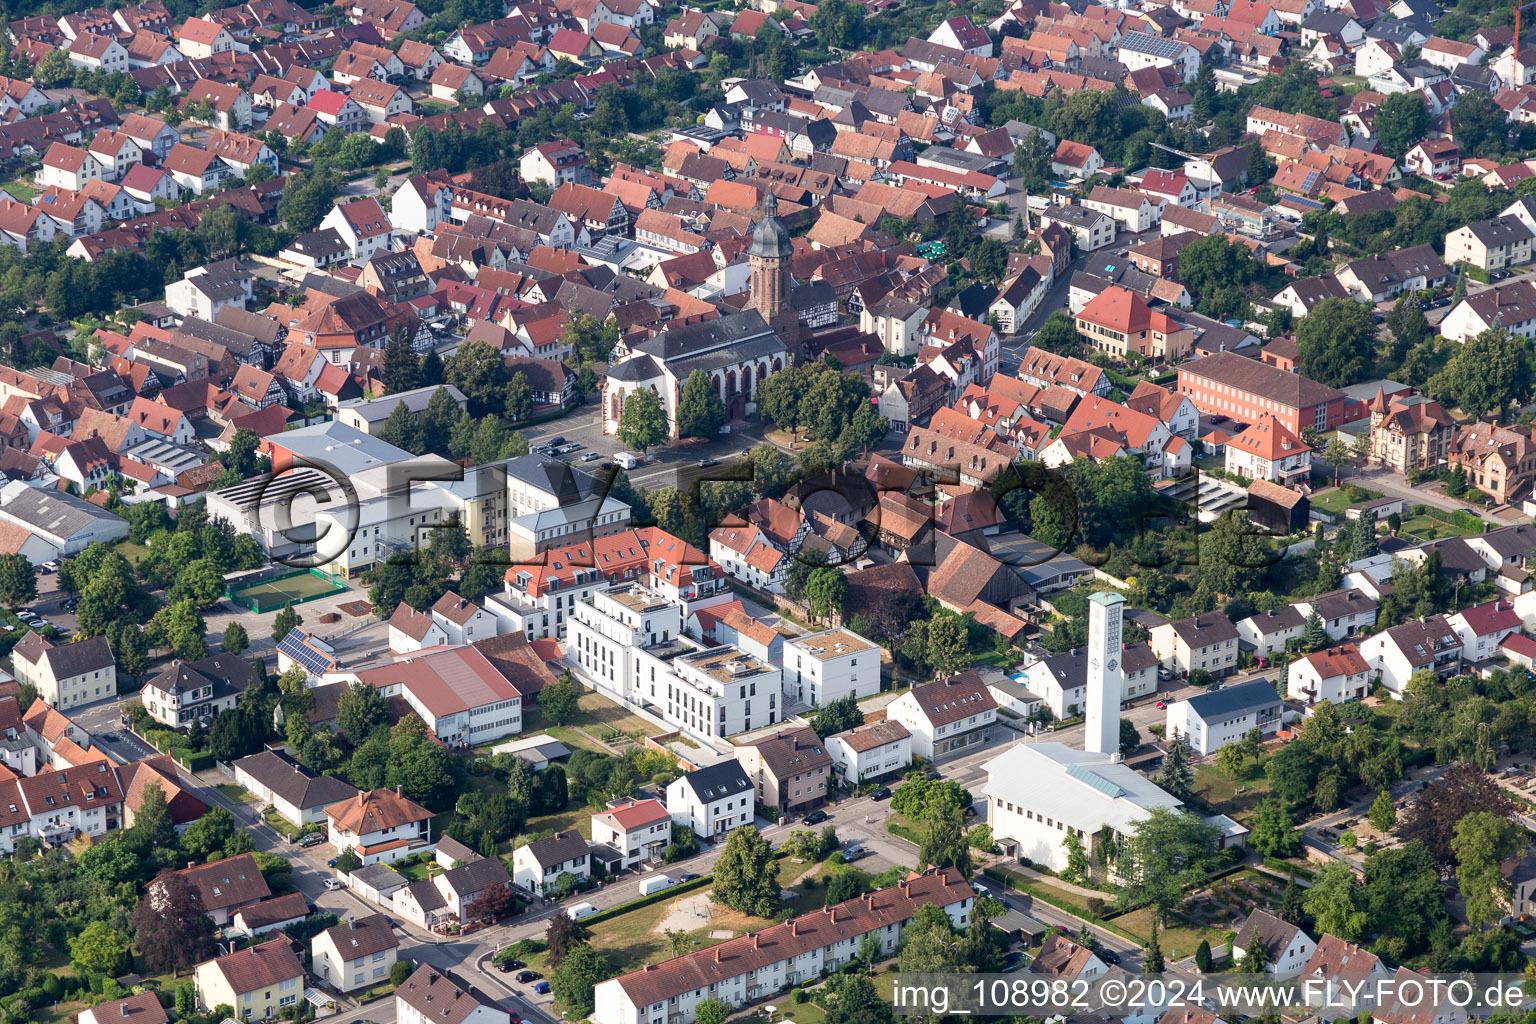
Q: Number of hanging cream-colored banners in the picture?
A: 0